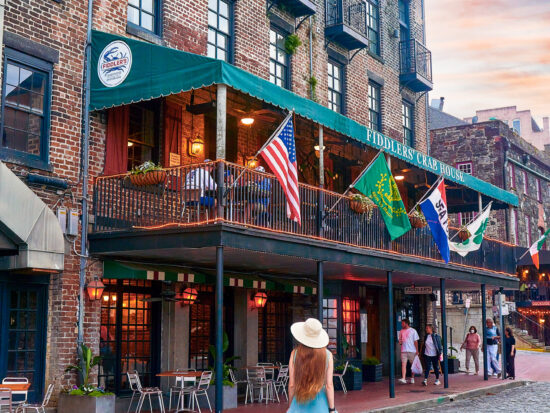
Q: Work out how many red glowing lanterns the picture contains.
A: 3